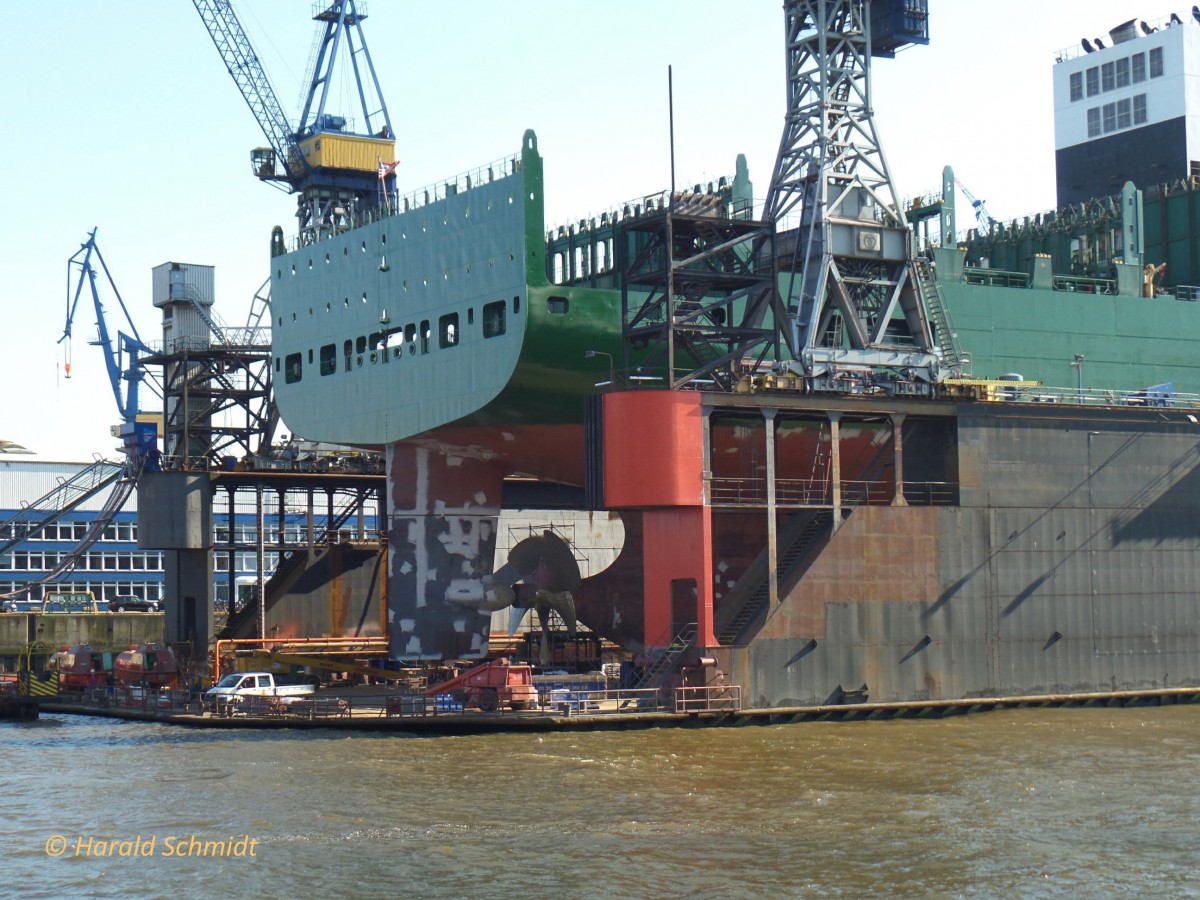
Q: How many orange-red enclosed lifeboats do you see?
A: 2